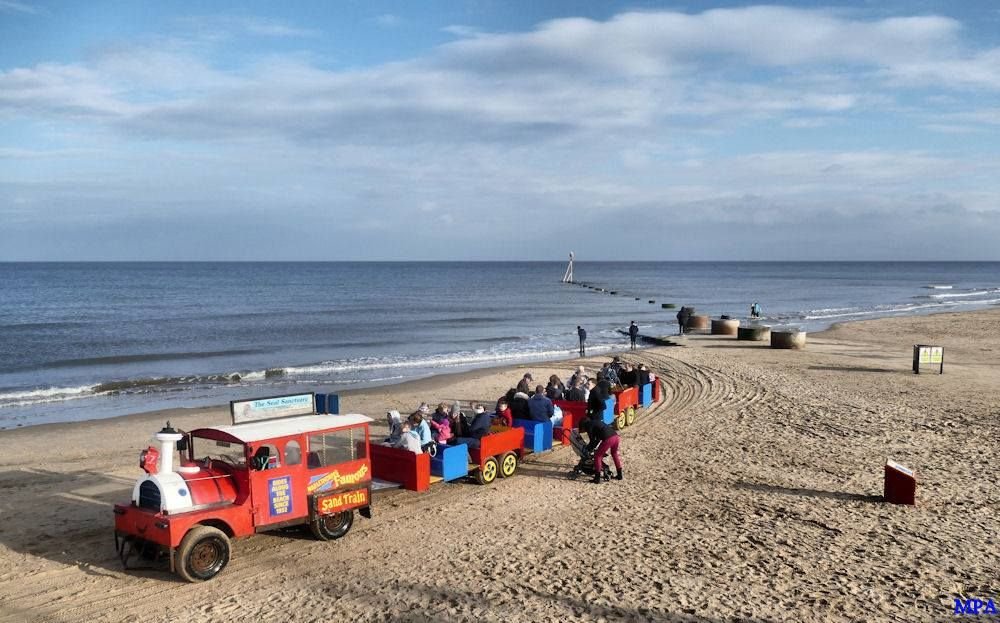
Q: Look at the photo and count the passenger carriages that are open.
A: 2